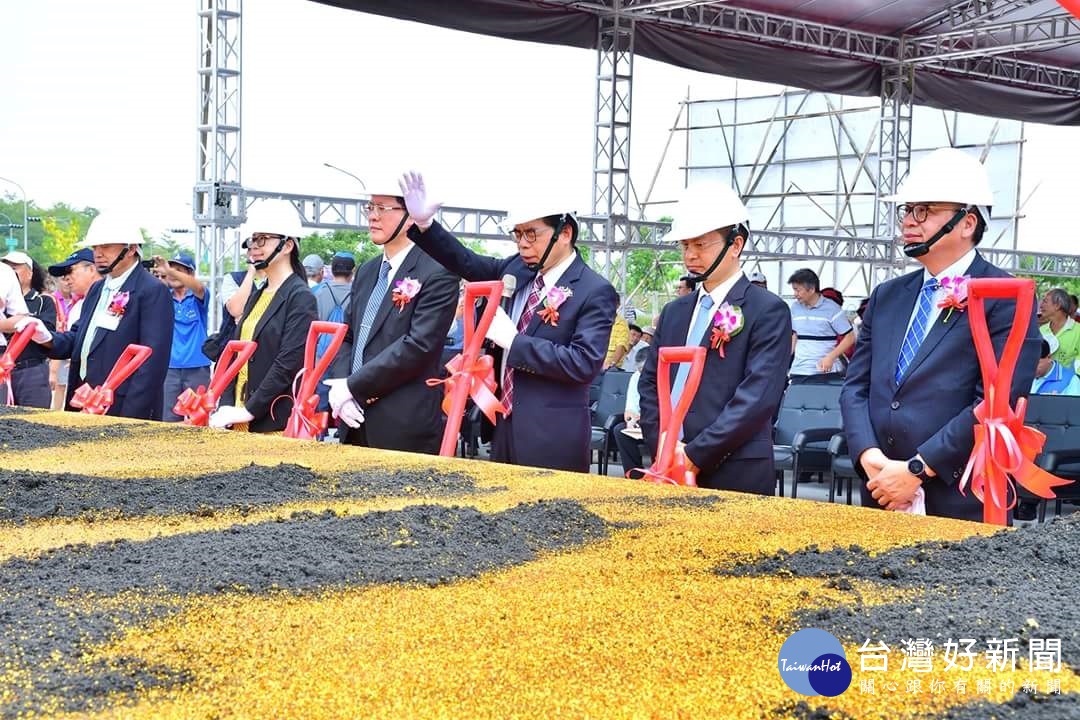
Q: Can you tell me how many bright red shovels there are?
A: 7